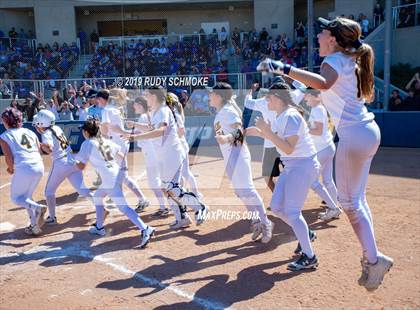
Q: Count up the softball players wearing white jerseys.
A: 11